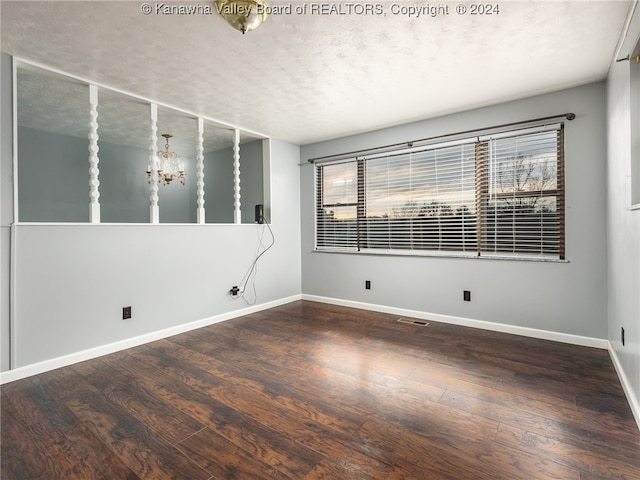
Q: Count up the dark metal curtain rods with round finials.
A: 1